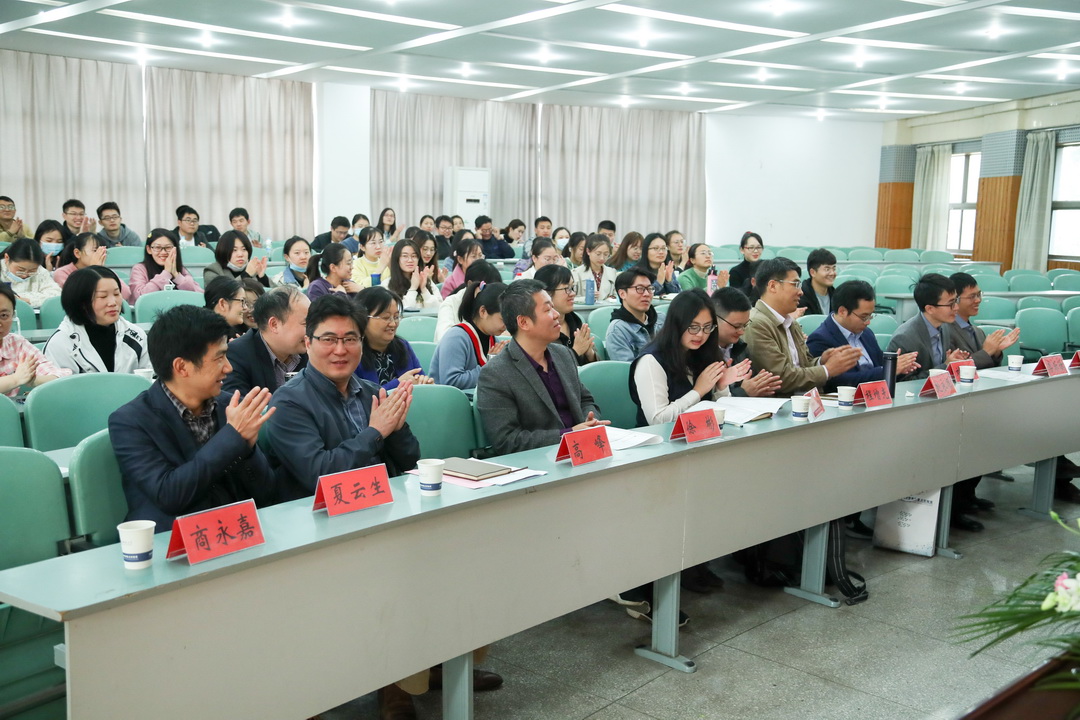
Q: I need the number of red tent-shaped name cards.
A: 10